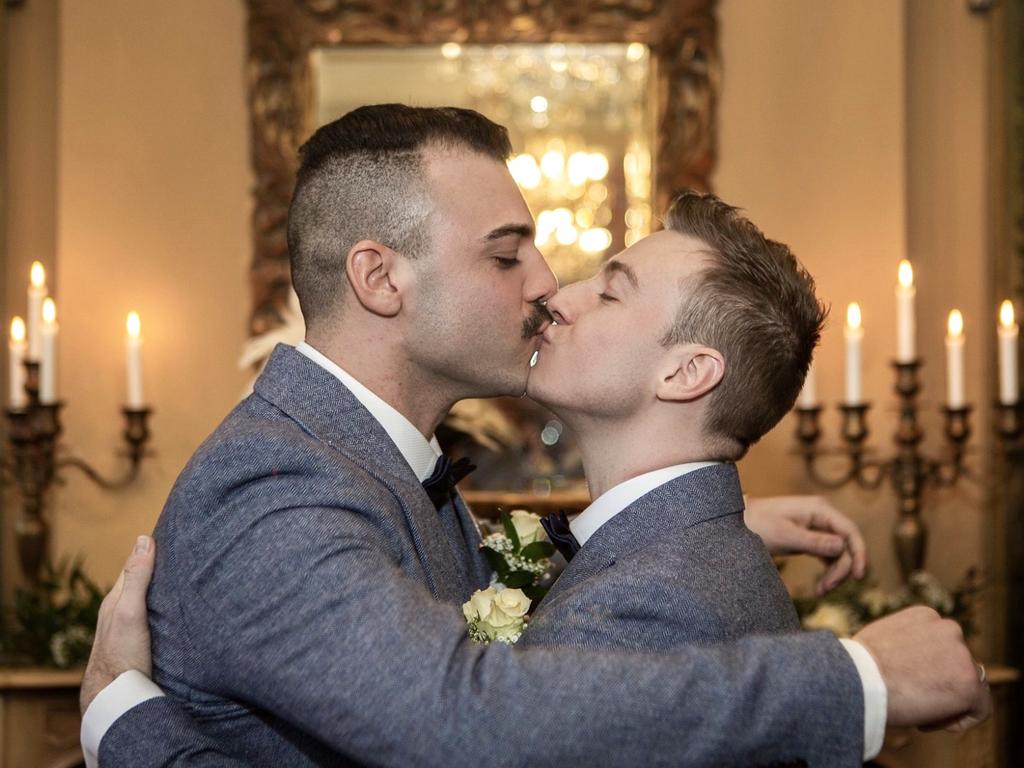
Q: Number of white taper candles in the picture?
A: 9